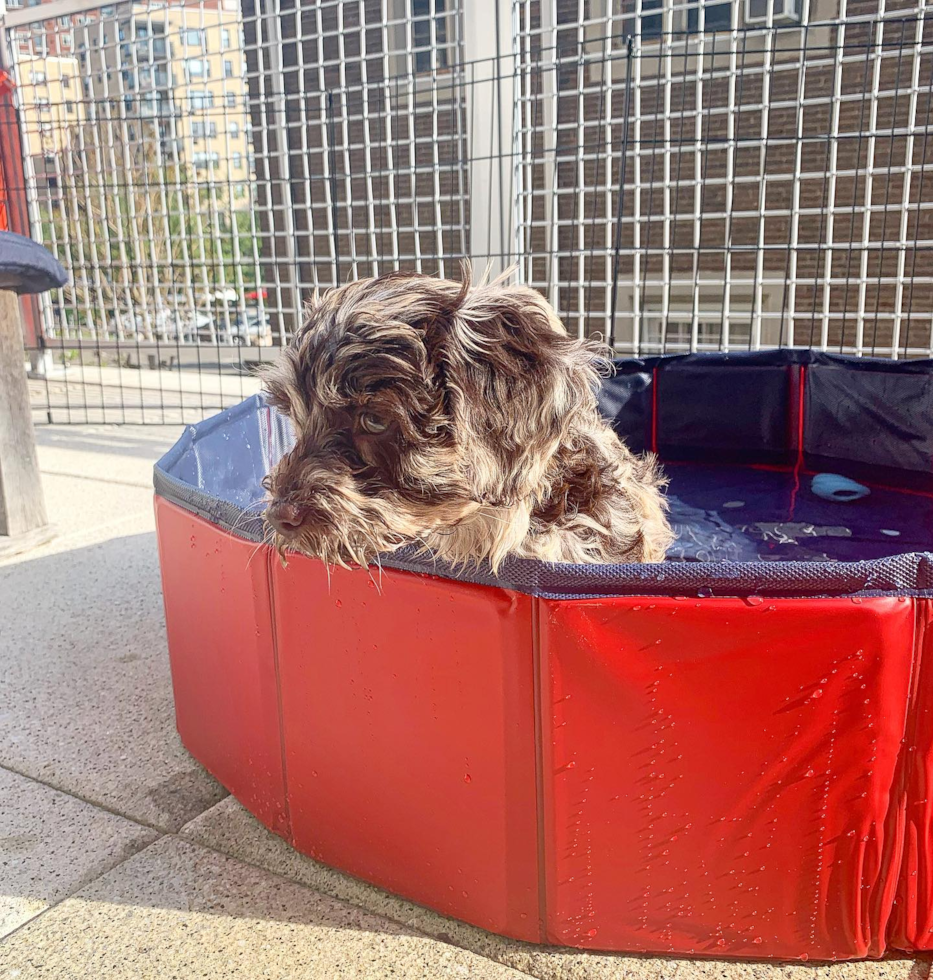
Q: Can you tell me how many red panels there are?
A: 4